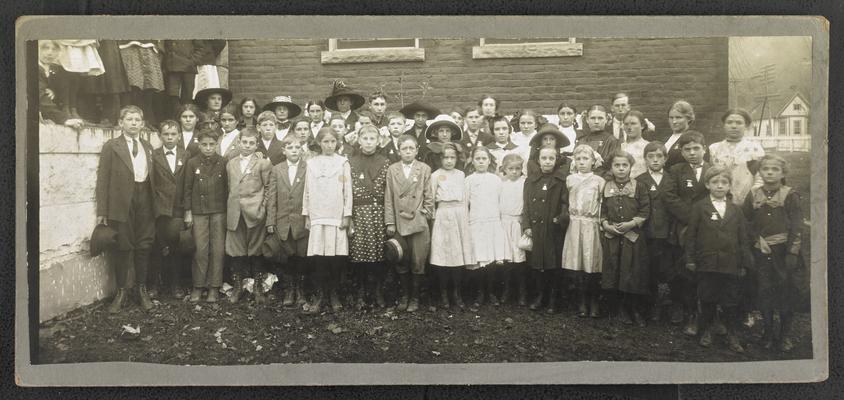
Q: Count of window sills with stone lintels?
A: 2